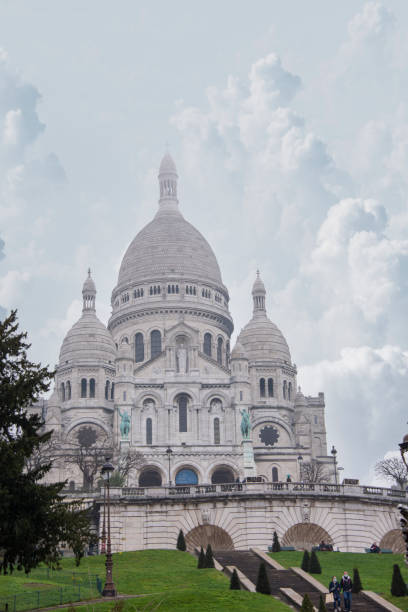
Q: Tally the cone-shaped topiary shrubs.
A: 12